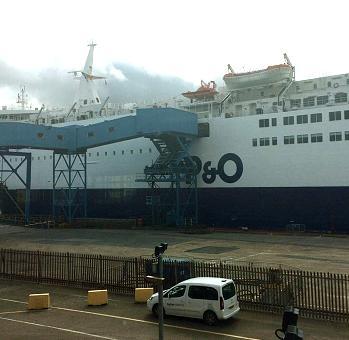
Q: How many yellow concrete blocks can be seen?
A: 3